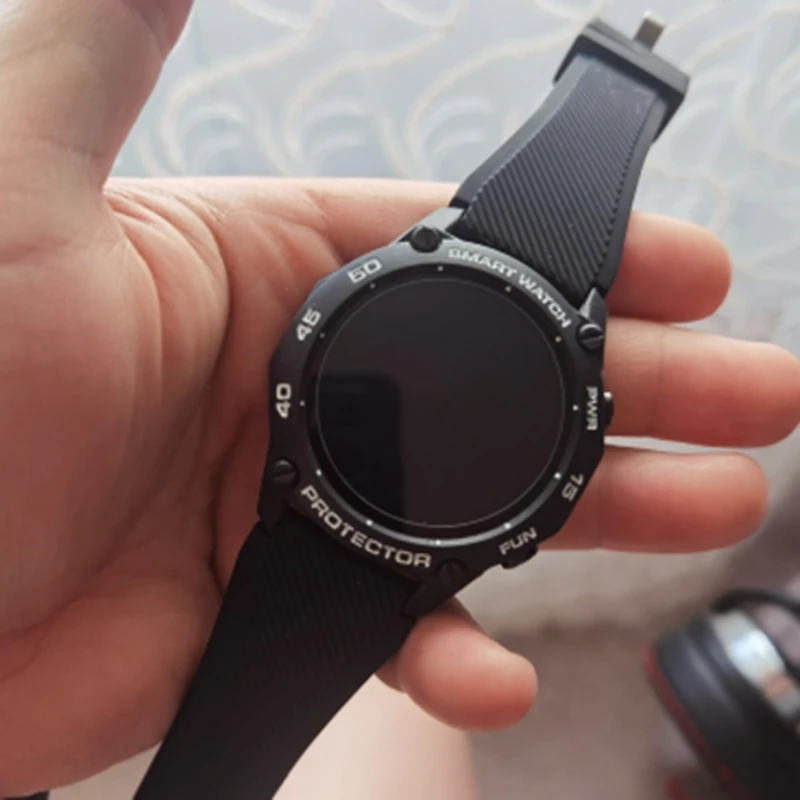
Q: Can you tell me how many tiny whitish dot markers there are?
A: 12